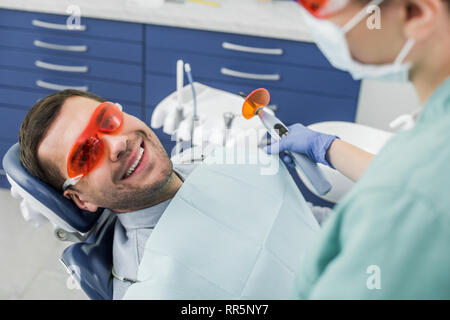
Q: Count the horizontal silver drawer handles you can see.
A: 6